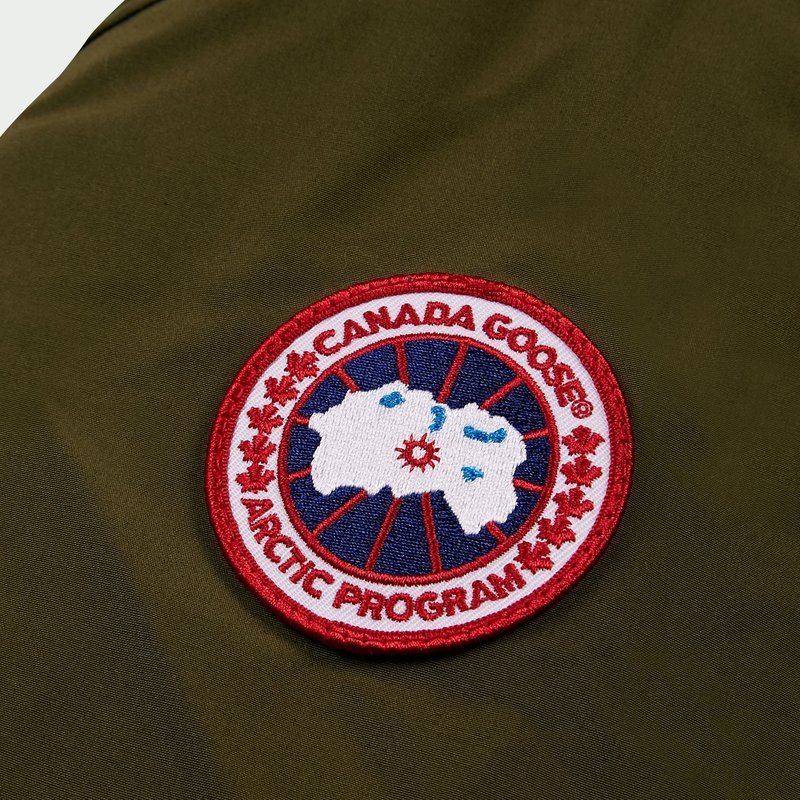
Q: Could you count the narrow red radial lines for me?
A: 12